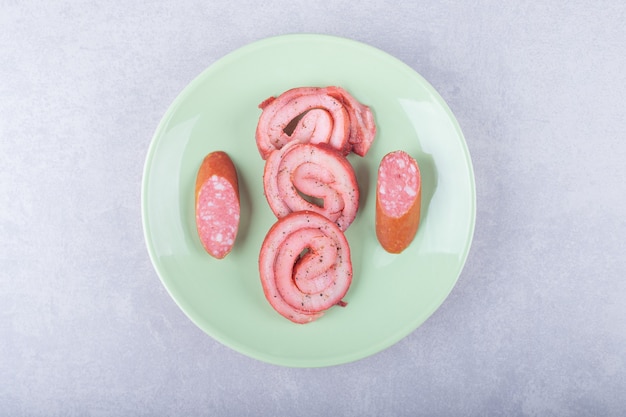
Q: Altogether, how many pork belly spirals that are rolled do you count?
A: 3